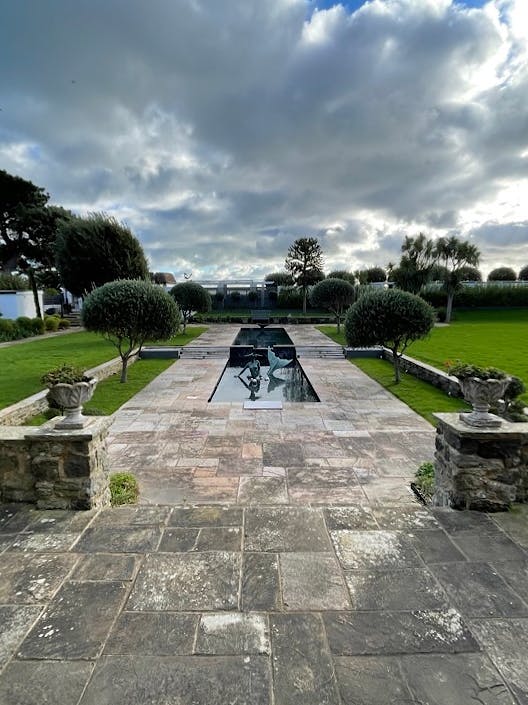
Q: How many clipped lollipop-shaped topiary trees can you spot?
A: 4